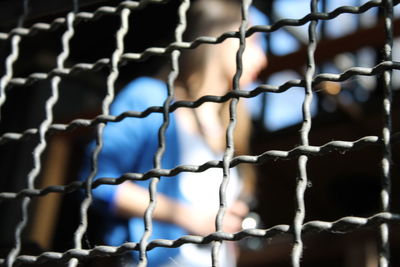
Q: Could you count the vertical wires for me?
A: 7